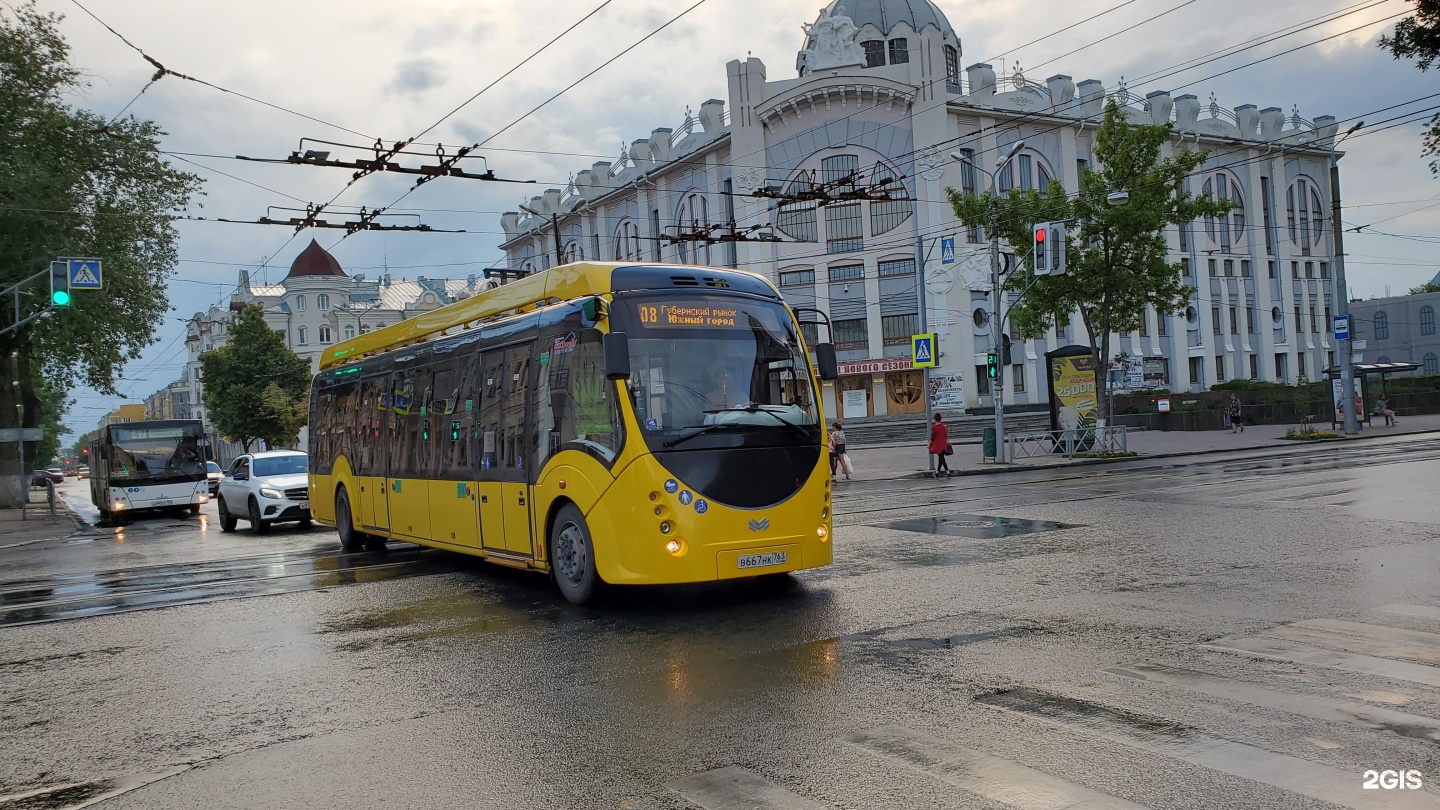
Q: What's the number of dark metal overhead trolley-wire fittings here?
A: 4